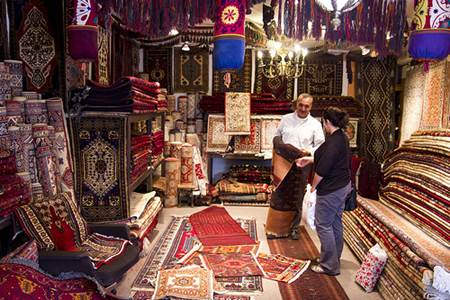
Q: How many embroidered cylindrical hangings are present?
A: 3